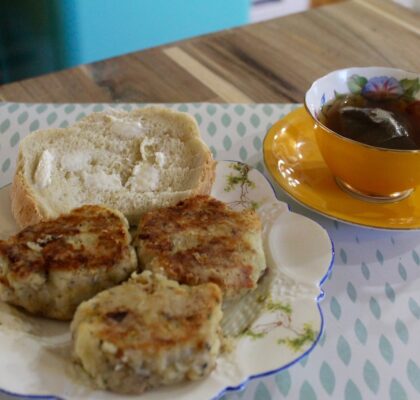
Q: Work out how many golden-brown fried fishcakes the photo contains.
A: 3